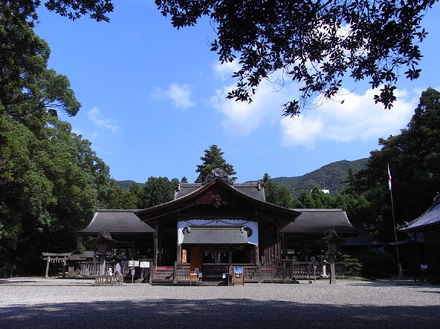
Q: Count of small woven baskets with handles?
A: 0